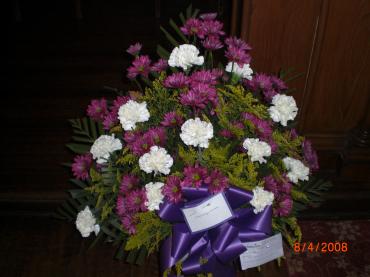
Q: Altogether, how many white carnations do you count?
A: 12